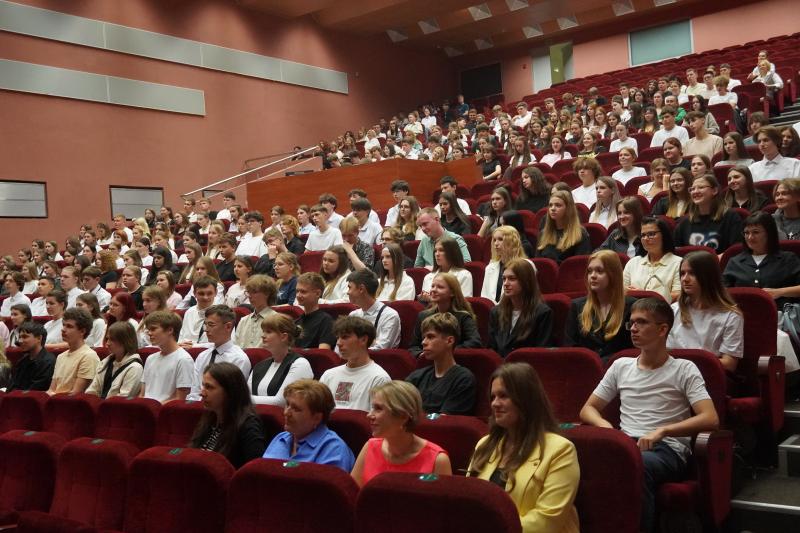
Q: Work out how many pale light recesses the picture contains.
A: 10